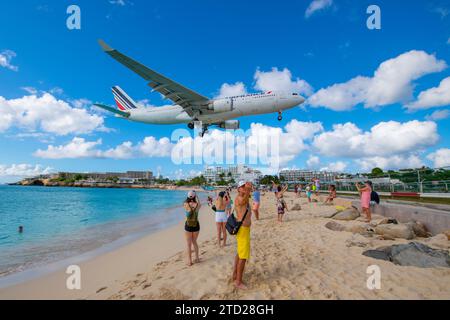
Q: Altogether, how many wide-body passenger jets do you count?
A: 1